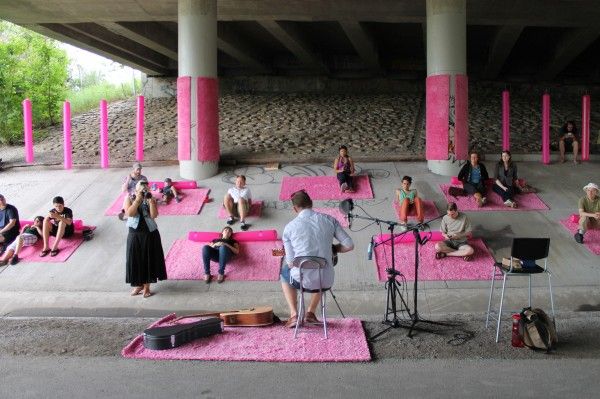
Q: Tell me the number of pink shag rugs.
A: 11